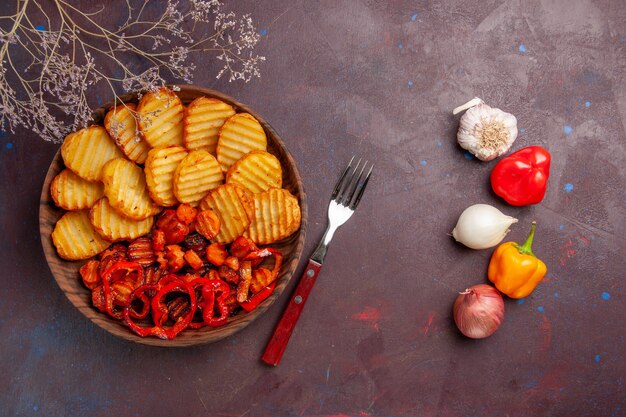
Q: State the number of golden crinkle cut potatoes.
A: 14